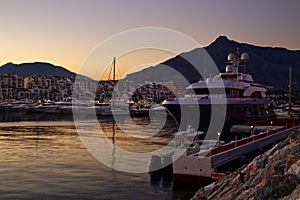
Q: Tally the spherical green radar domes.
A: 0